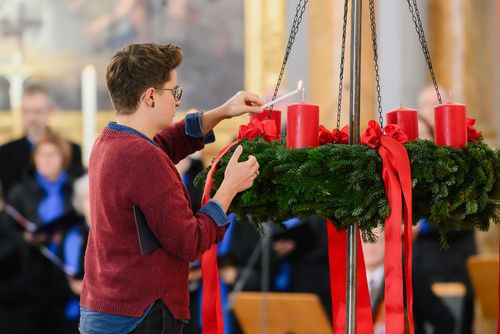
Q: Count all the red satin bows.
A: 4